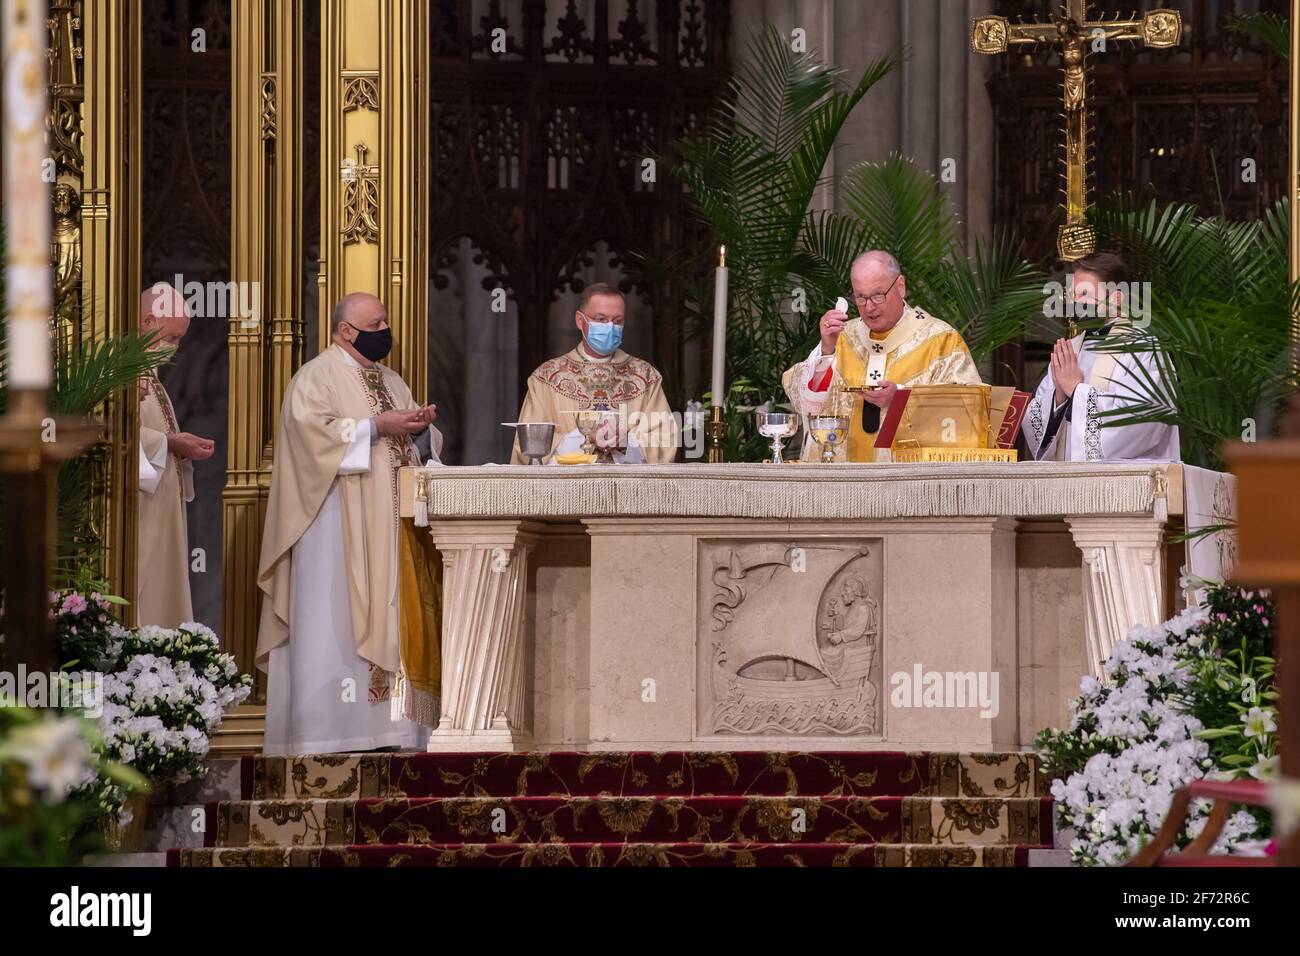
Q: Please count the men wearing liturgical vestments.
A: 5